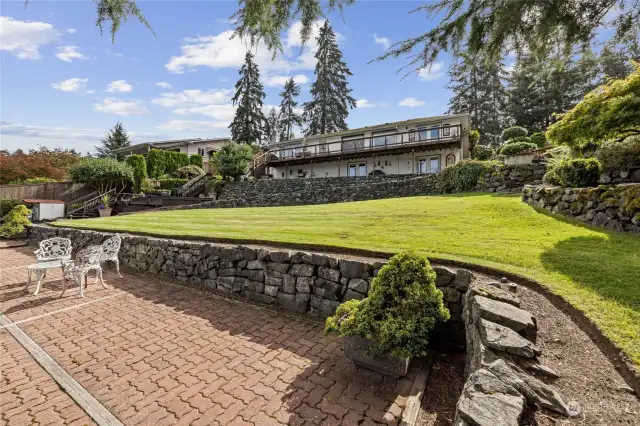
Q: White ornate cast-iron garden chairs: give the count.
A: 3